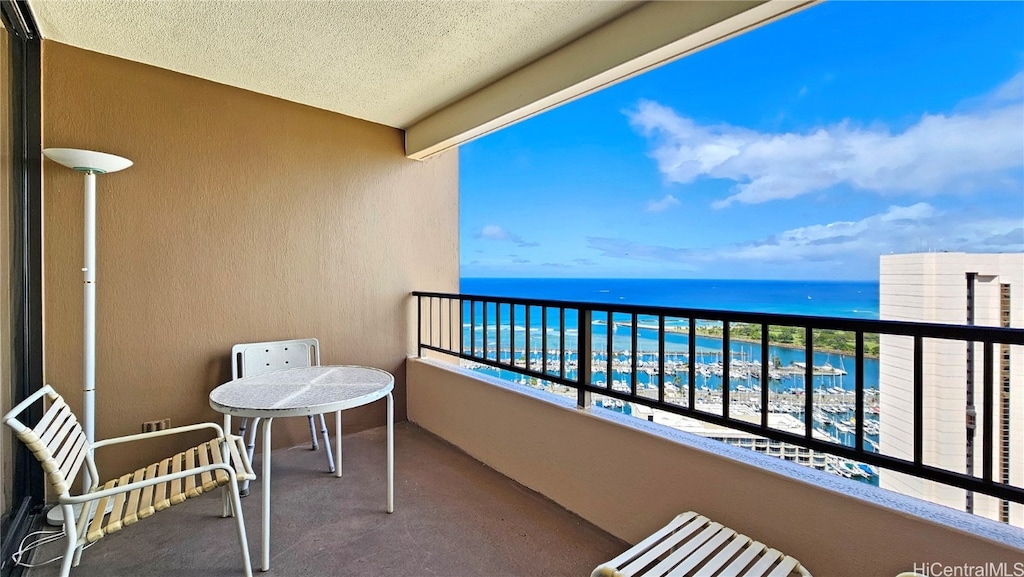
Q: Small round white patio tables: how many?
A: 1